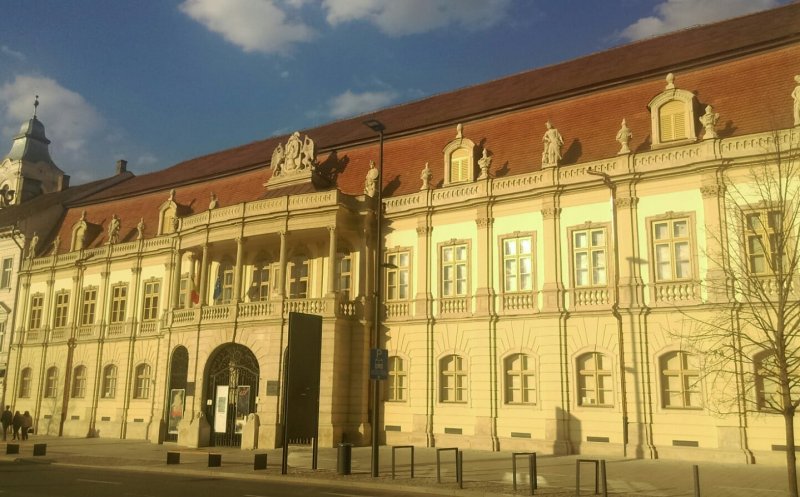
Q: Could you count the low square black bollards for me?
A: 5